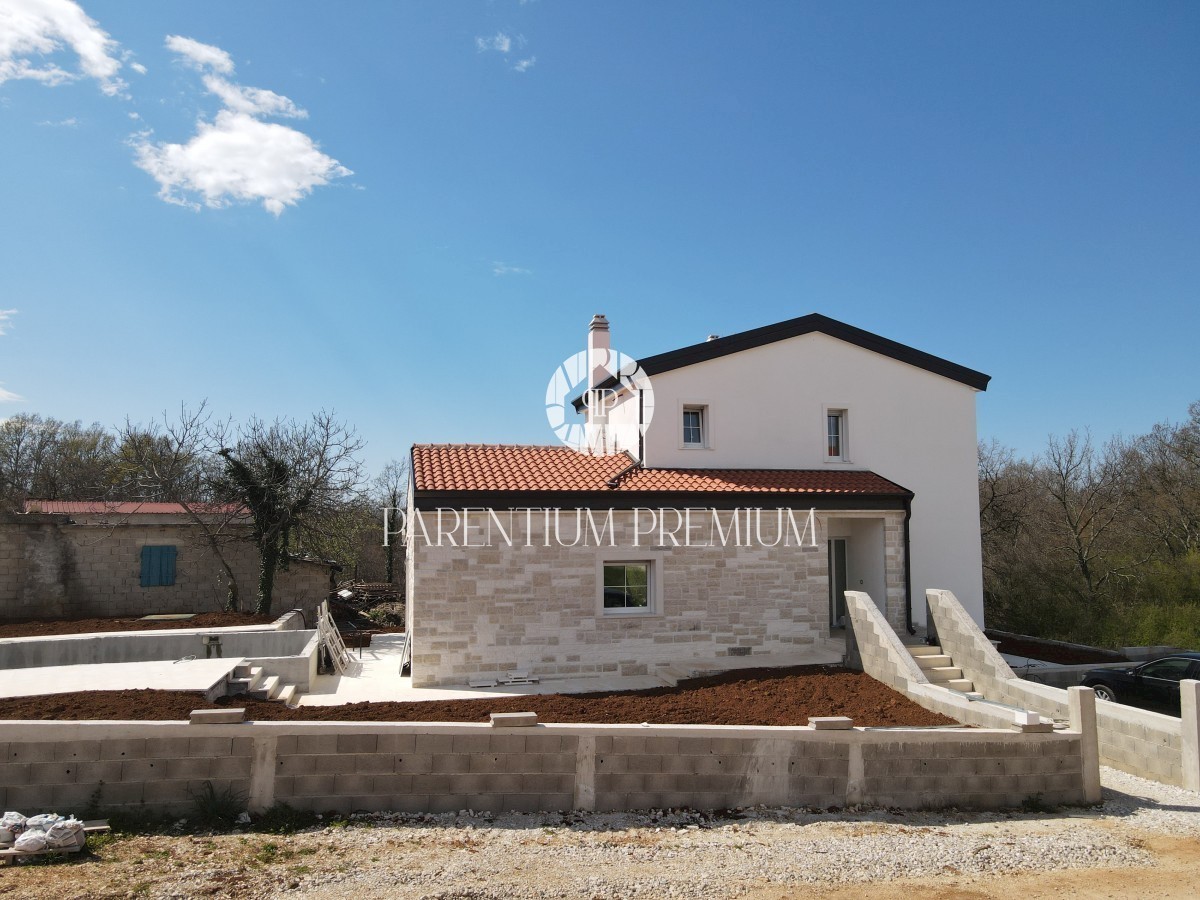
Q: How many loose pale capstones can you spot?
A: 4